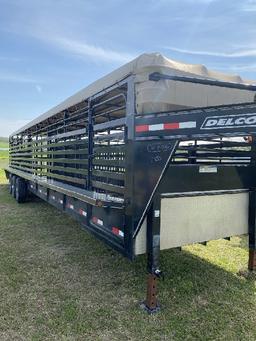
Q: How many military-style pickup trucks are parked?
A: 0